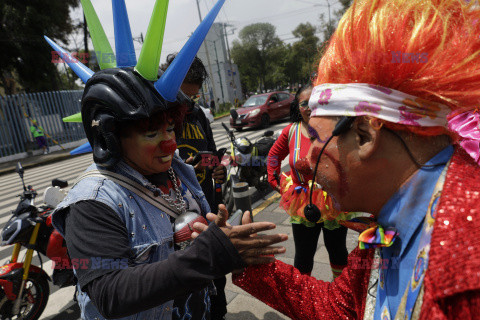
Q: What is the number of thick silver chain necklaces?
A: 1